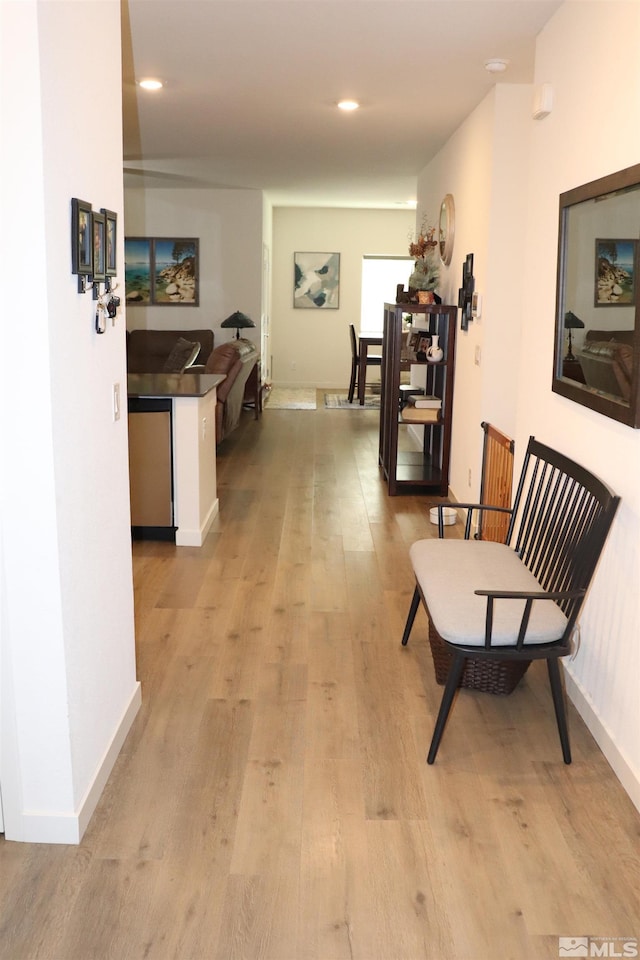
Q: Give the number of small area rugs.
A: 2